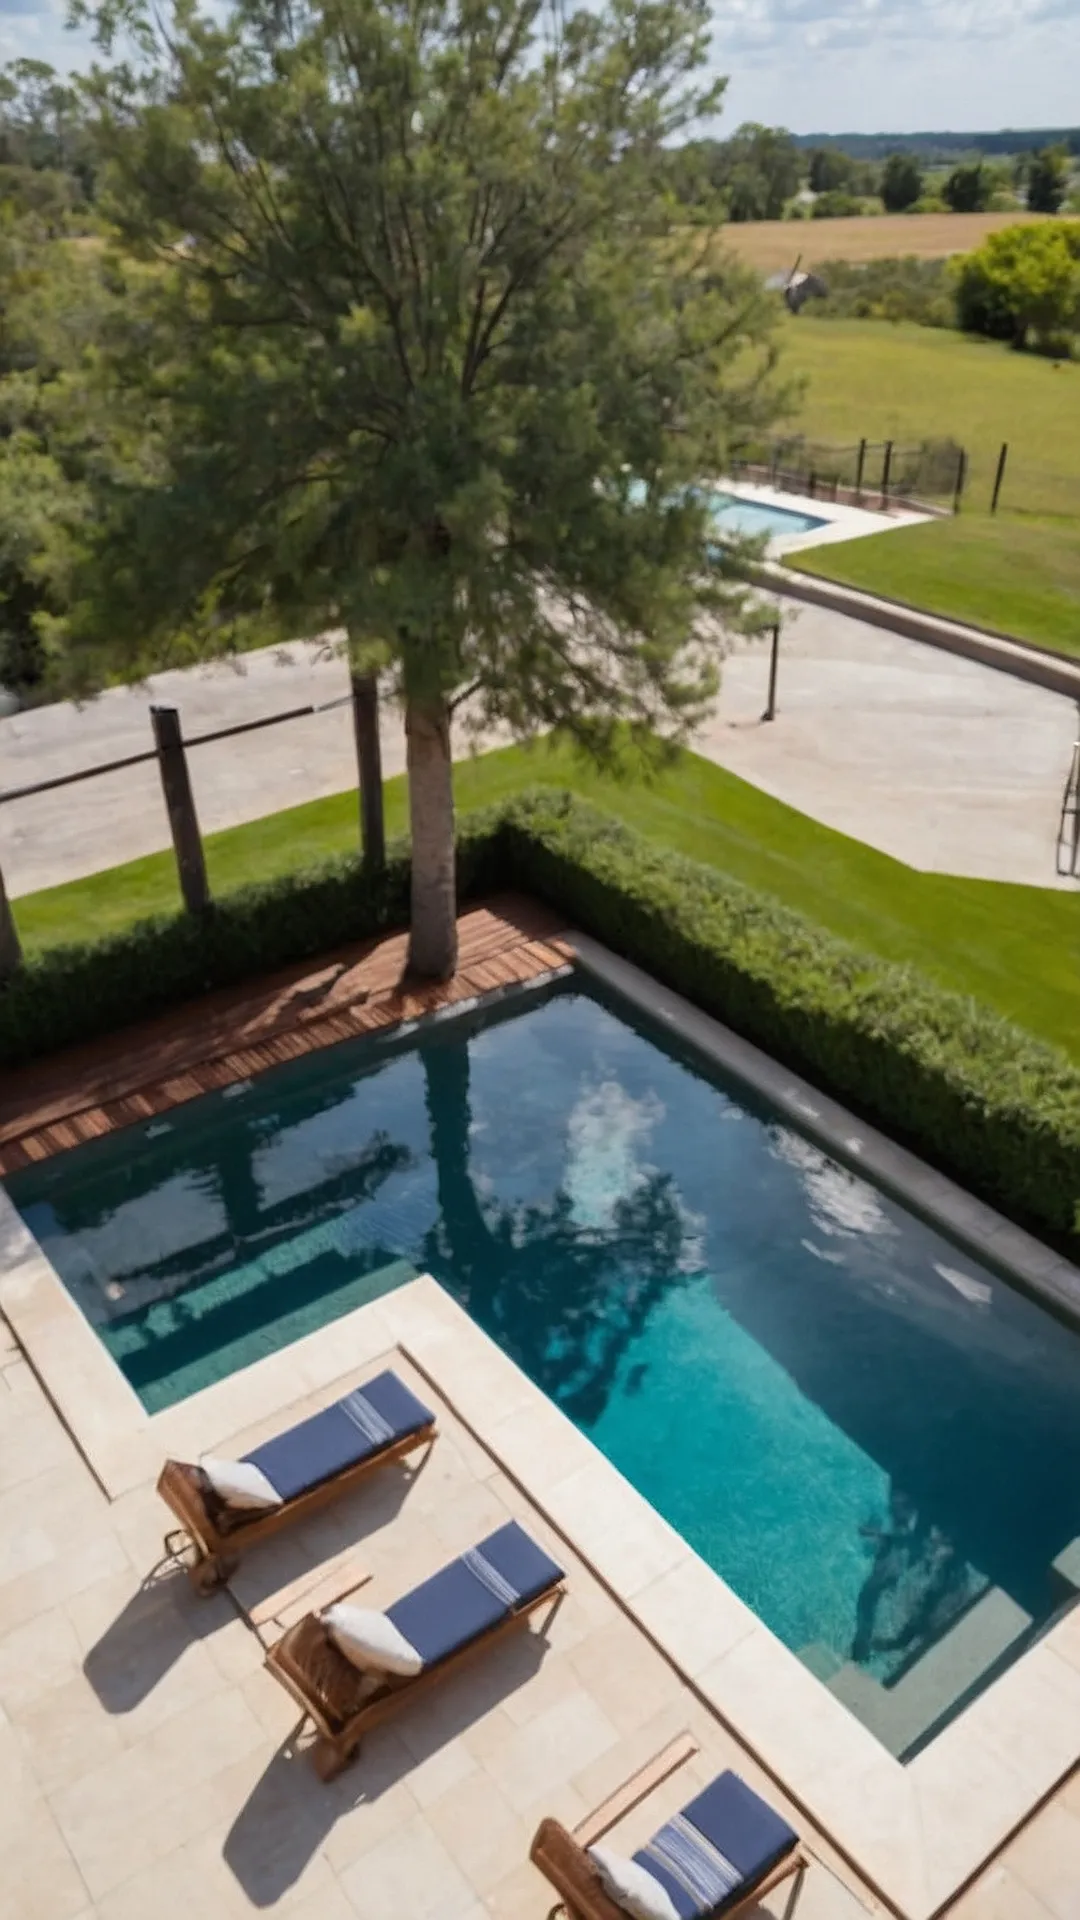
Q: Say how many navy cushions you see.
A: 3